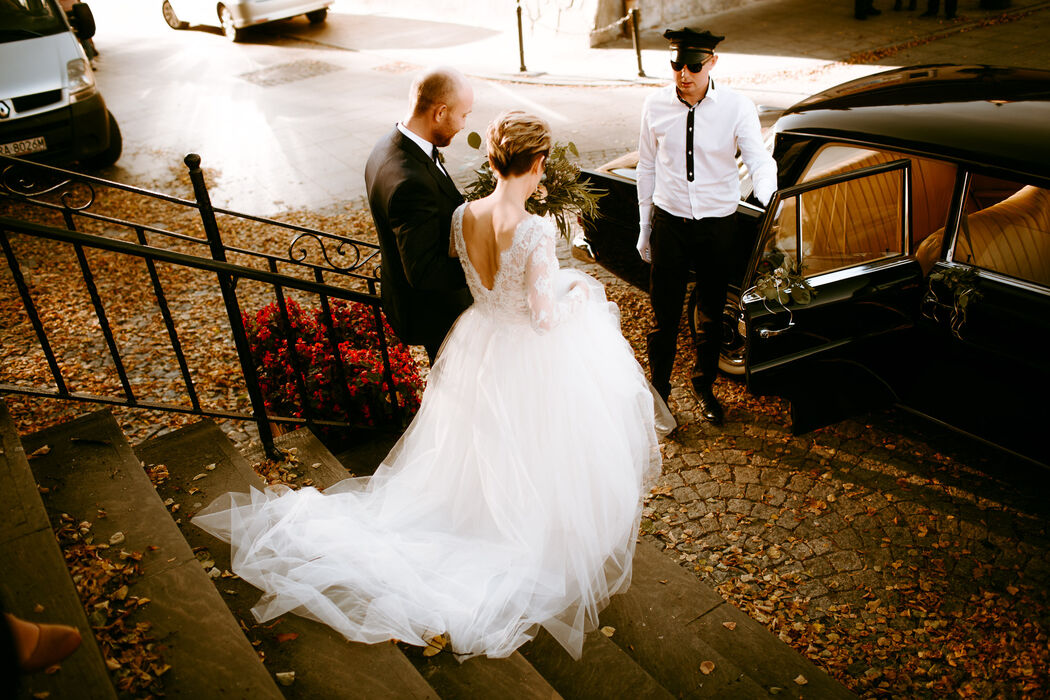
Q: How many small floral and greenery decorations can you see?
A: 2